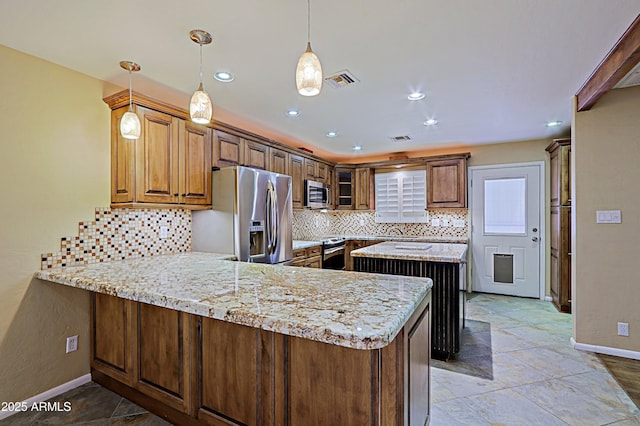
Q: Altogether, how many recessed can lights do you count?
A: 7